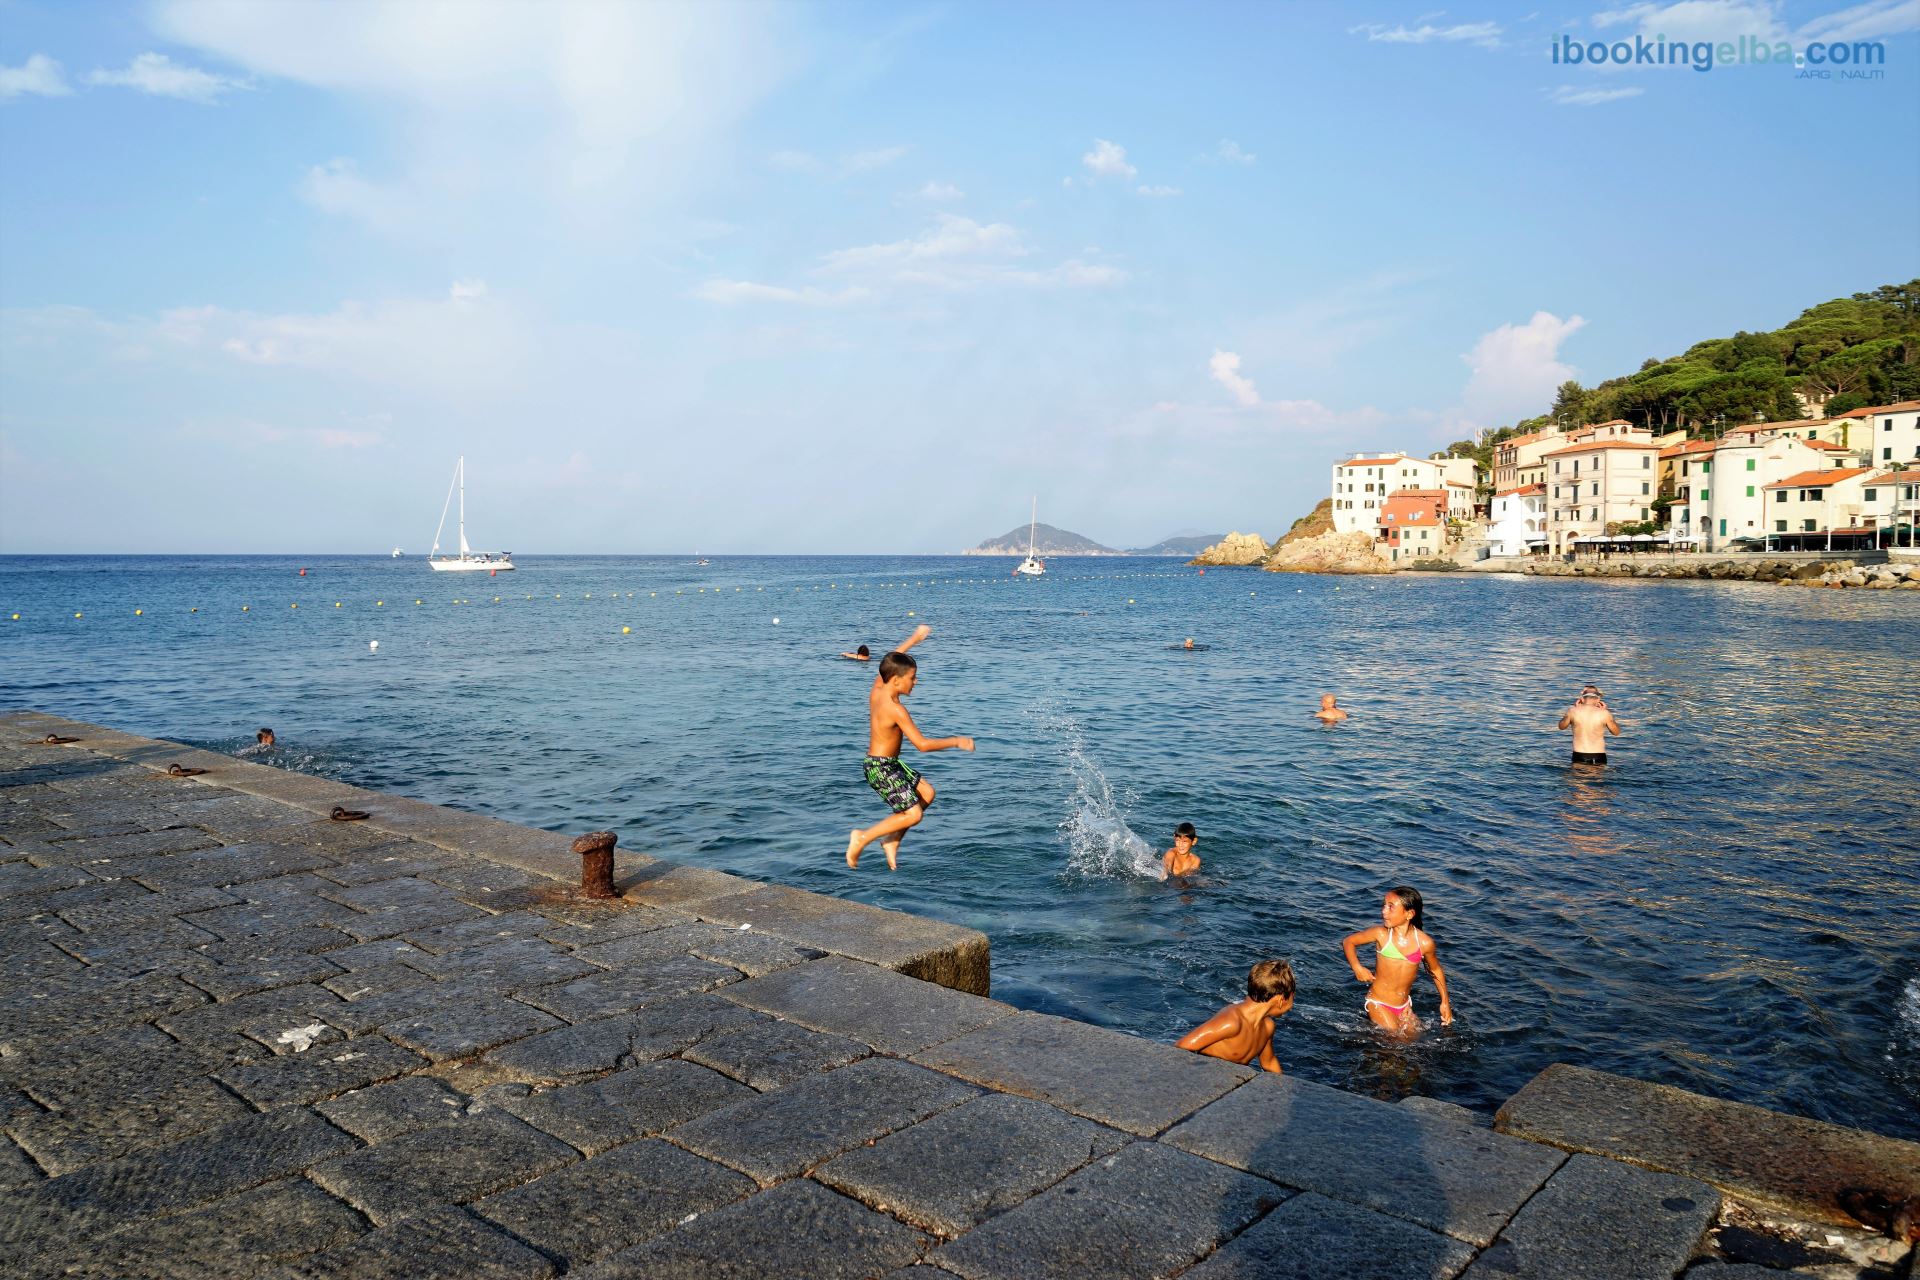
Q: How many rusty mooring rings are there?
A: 3